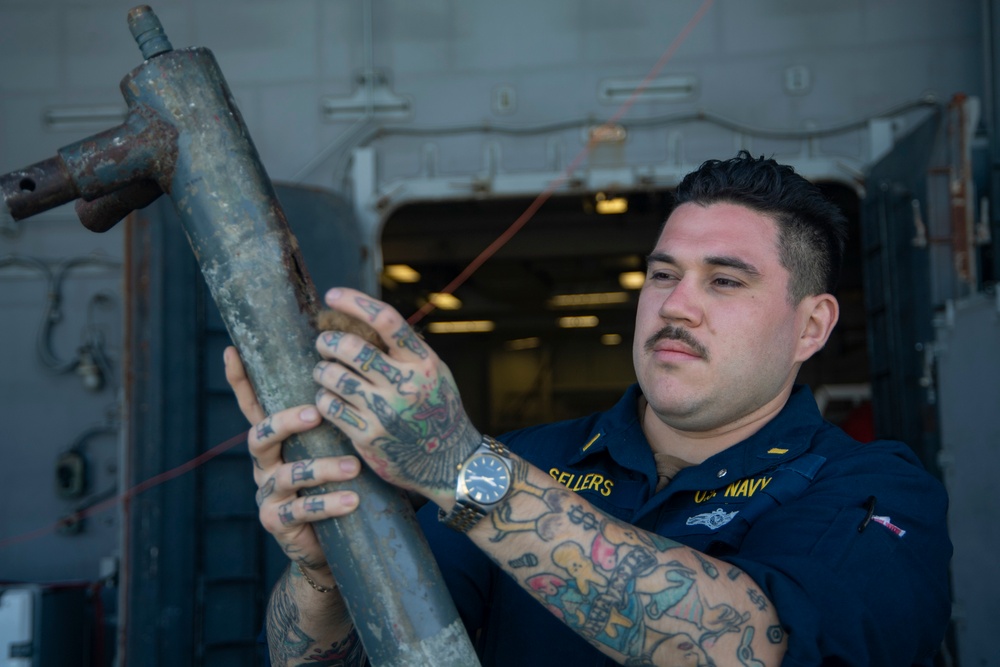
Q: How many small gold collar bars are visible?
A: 2